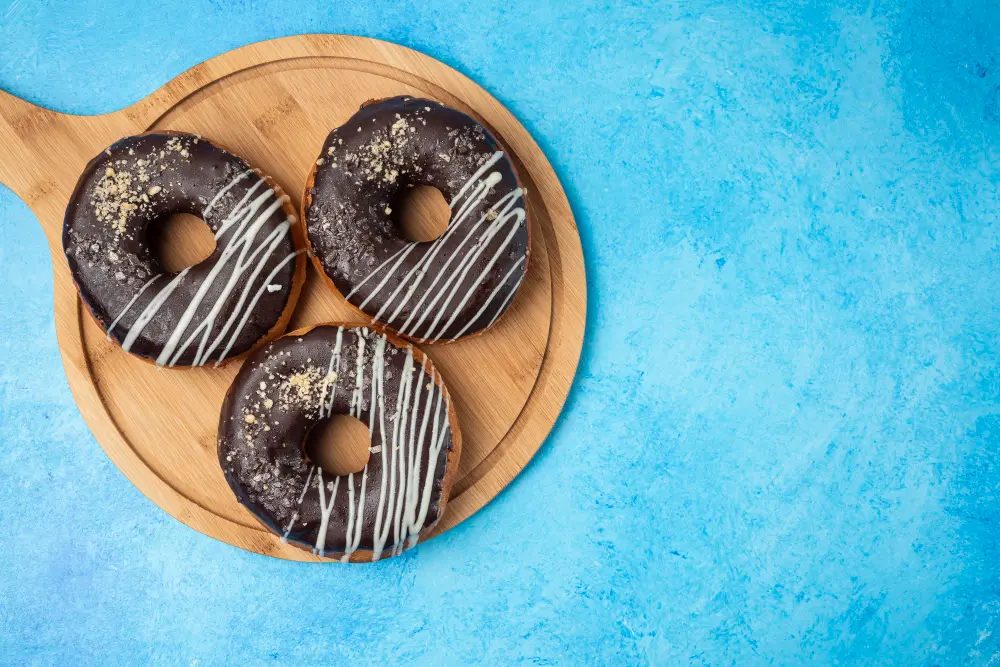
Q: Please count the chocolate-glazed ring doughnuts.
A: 3